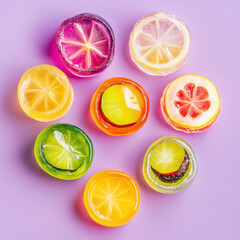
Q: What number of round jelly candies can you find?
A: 8